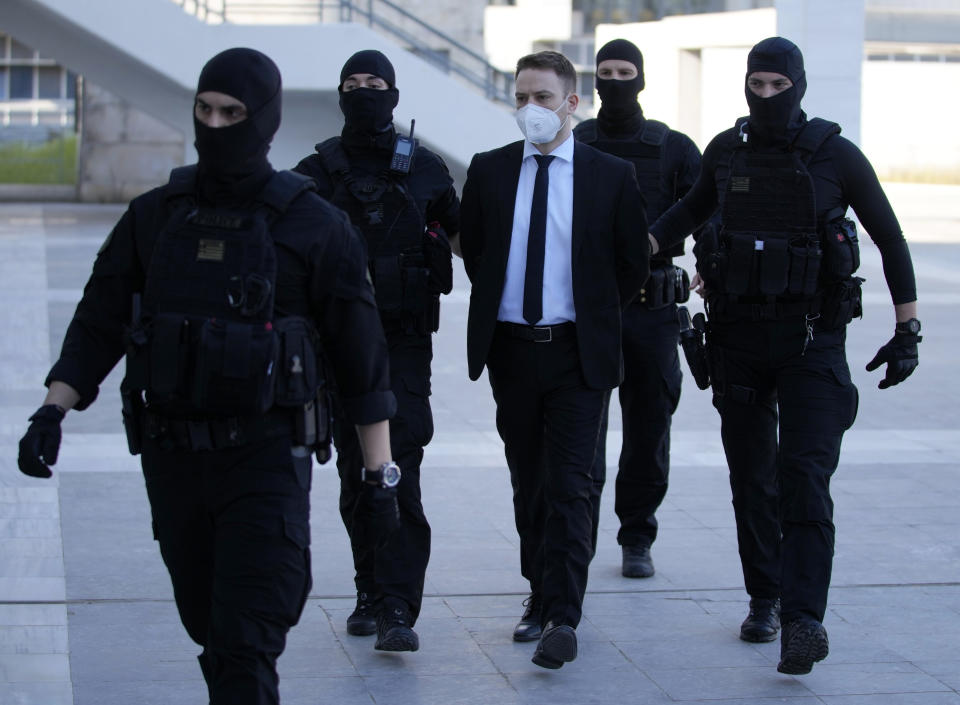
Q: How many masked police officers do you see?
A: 4